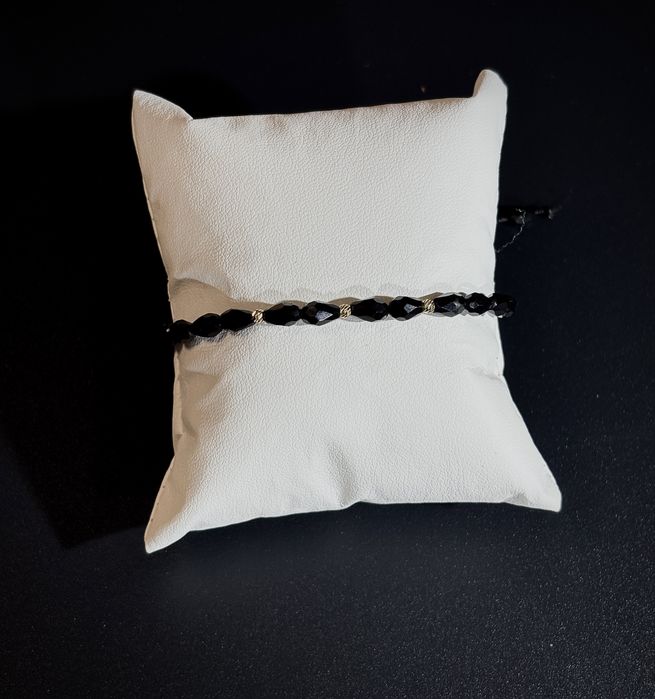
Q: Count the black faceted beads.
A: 10